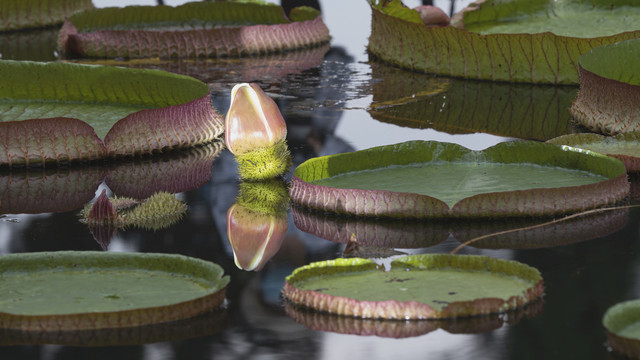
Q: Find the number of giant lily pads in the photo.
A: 10